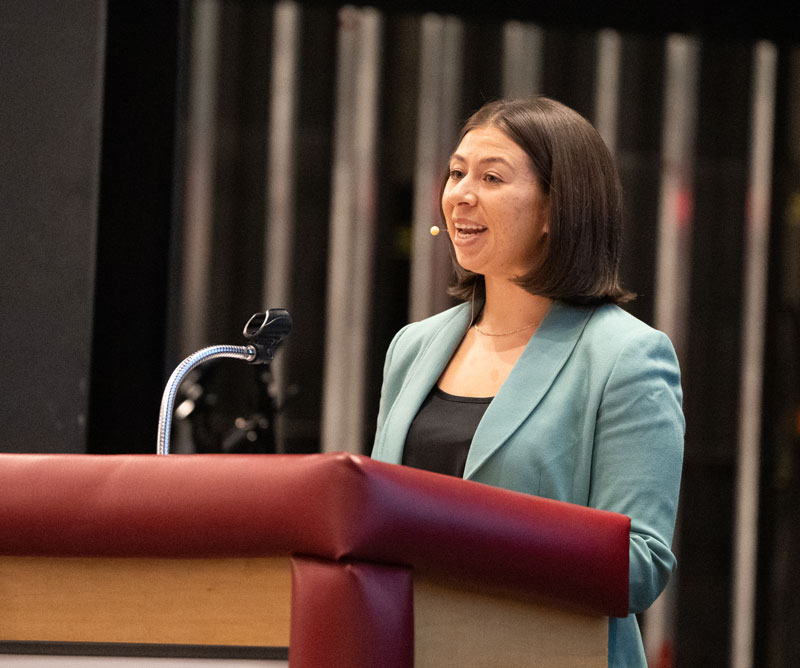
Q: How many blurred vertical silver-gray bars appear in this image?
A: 8